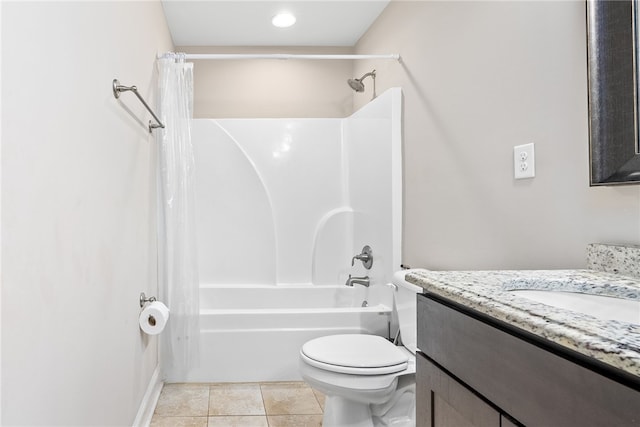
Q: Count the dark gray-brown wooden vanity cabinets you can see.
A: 1